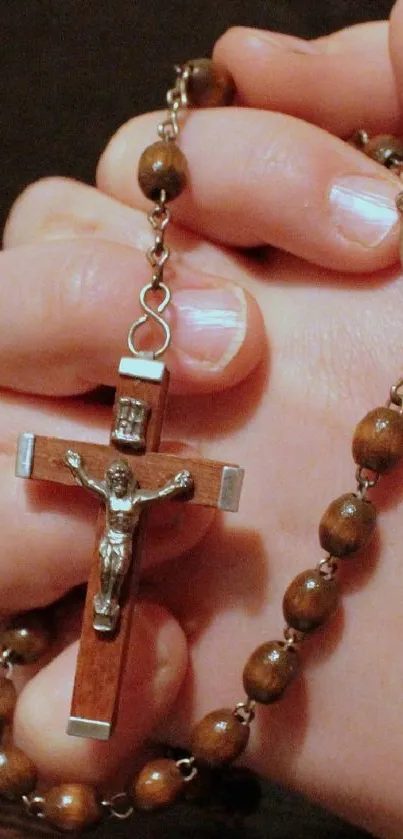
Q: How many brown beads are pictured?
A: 13